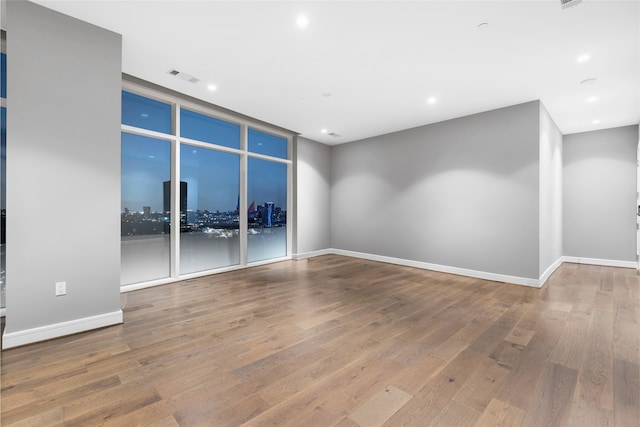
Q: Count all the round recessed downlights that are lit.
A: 7